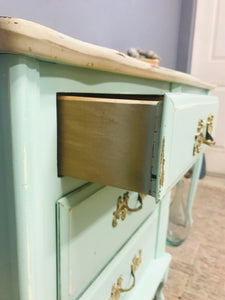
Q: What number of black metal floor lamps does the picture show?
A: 0